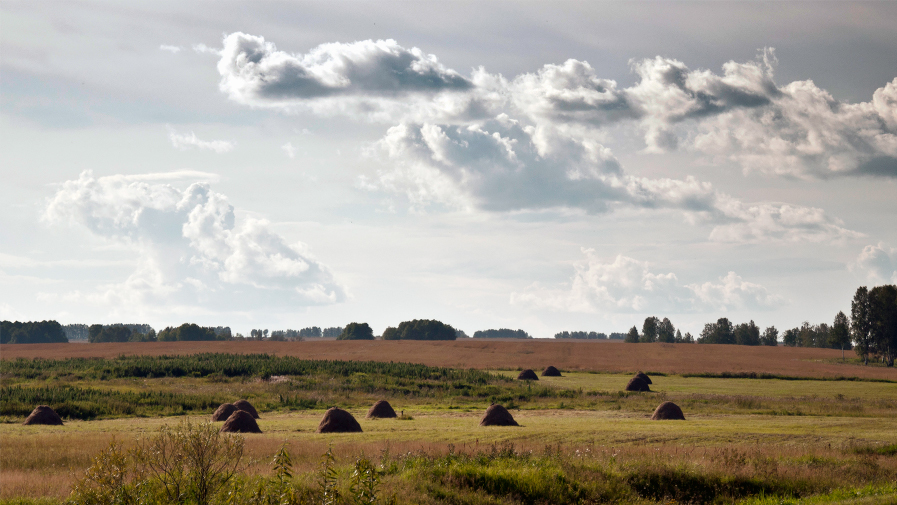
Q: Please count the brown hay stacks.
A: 12